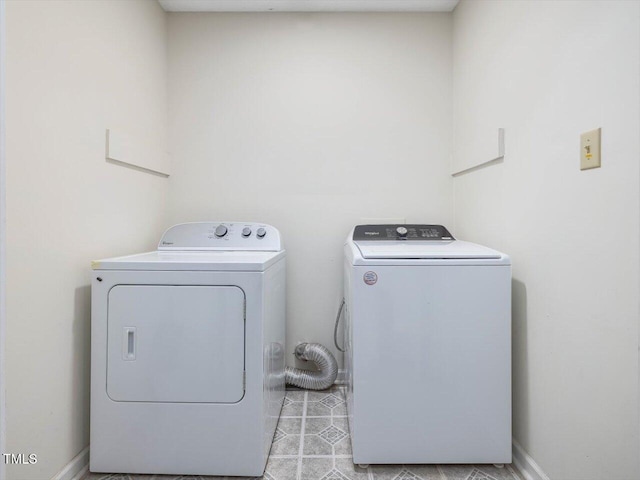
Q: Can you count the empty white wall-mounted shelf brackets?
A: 2